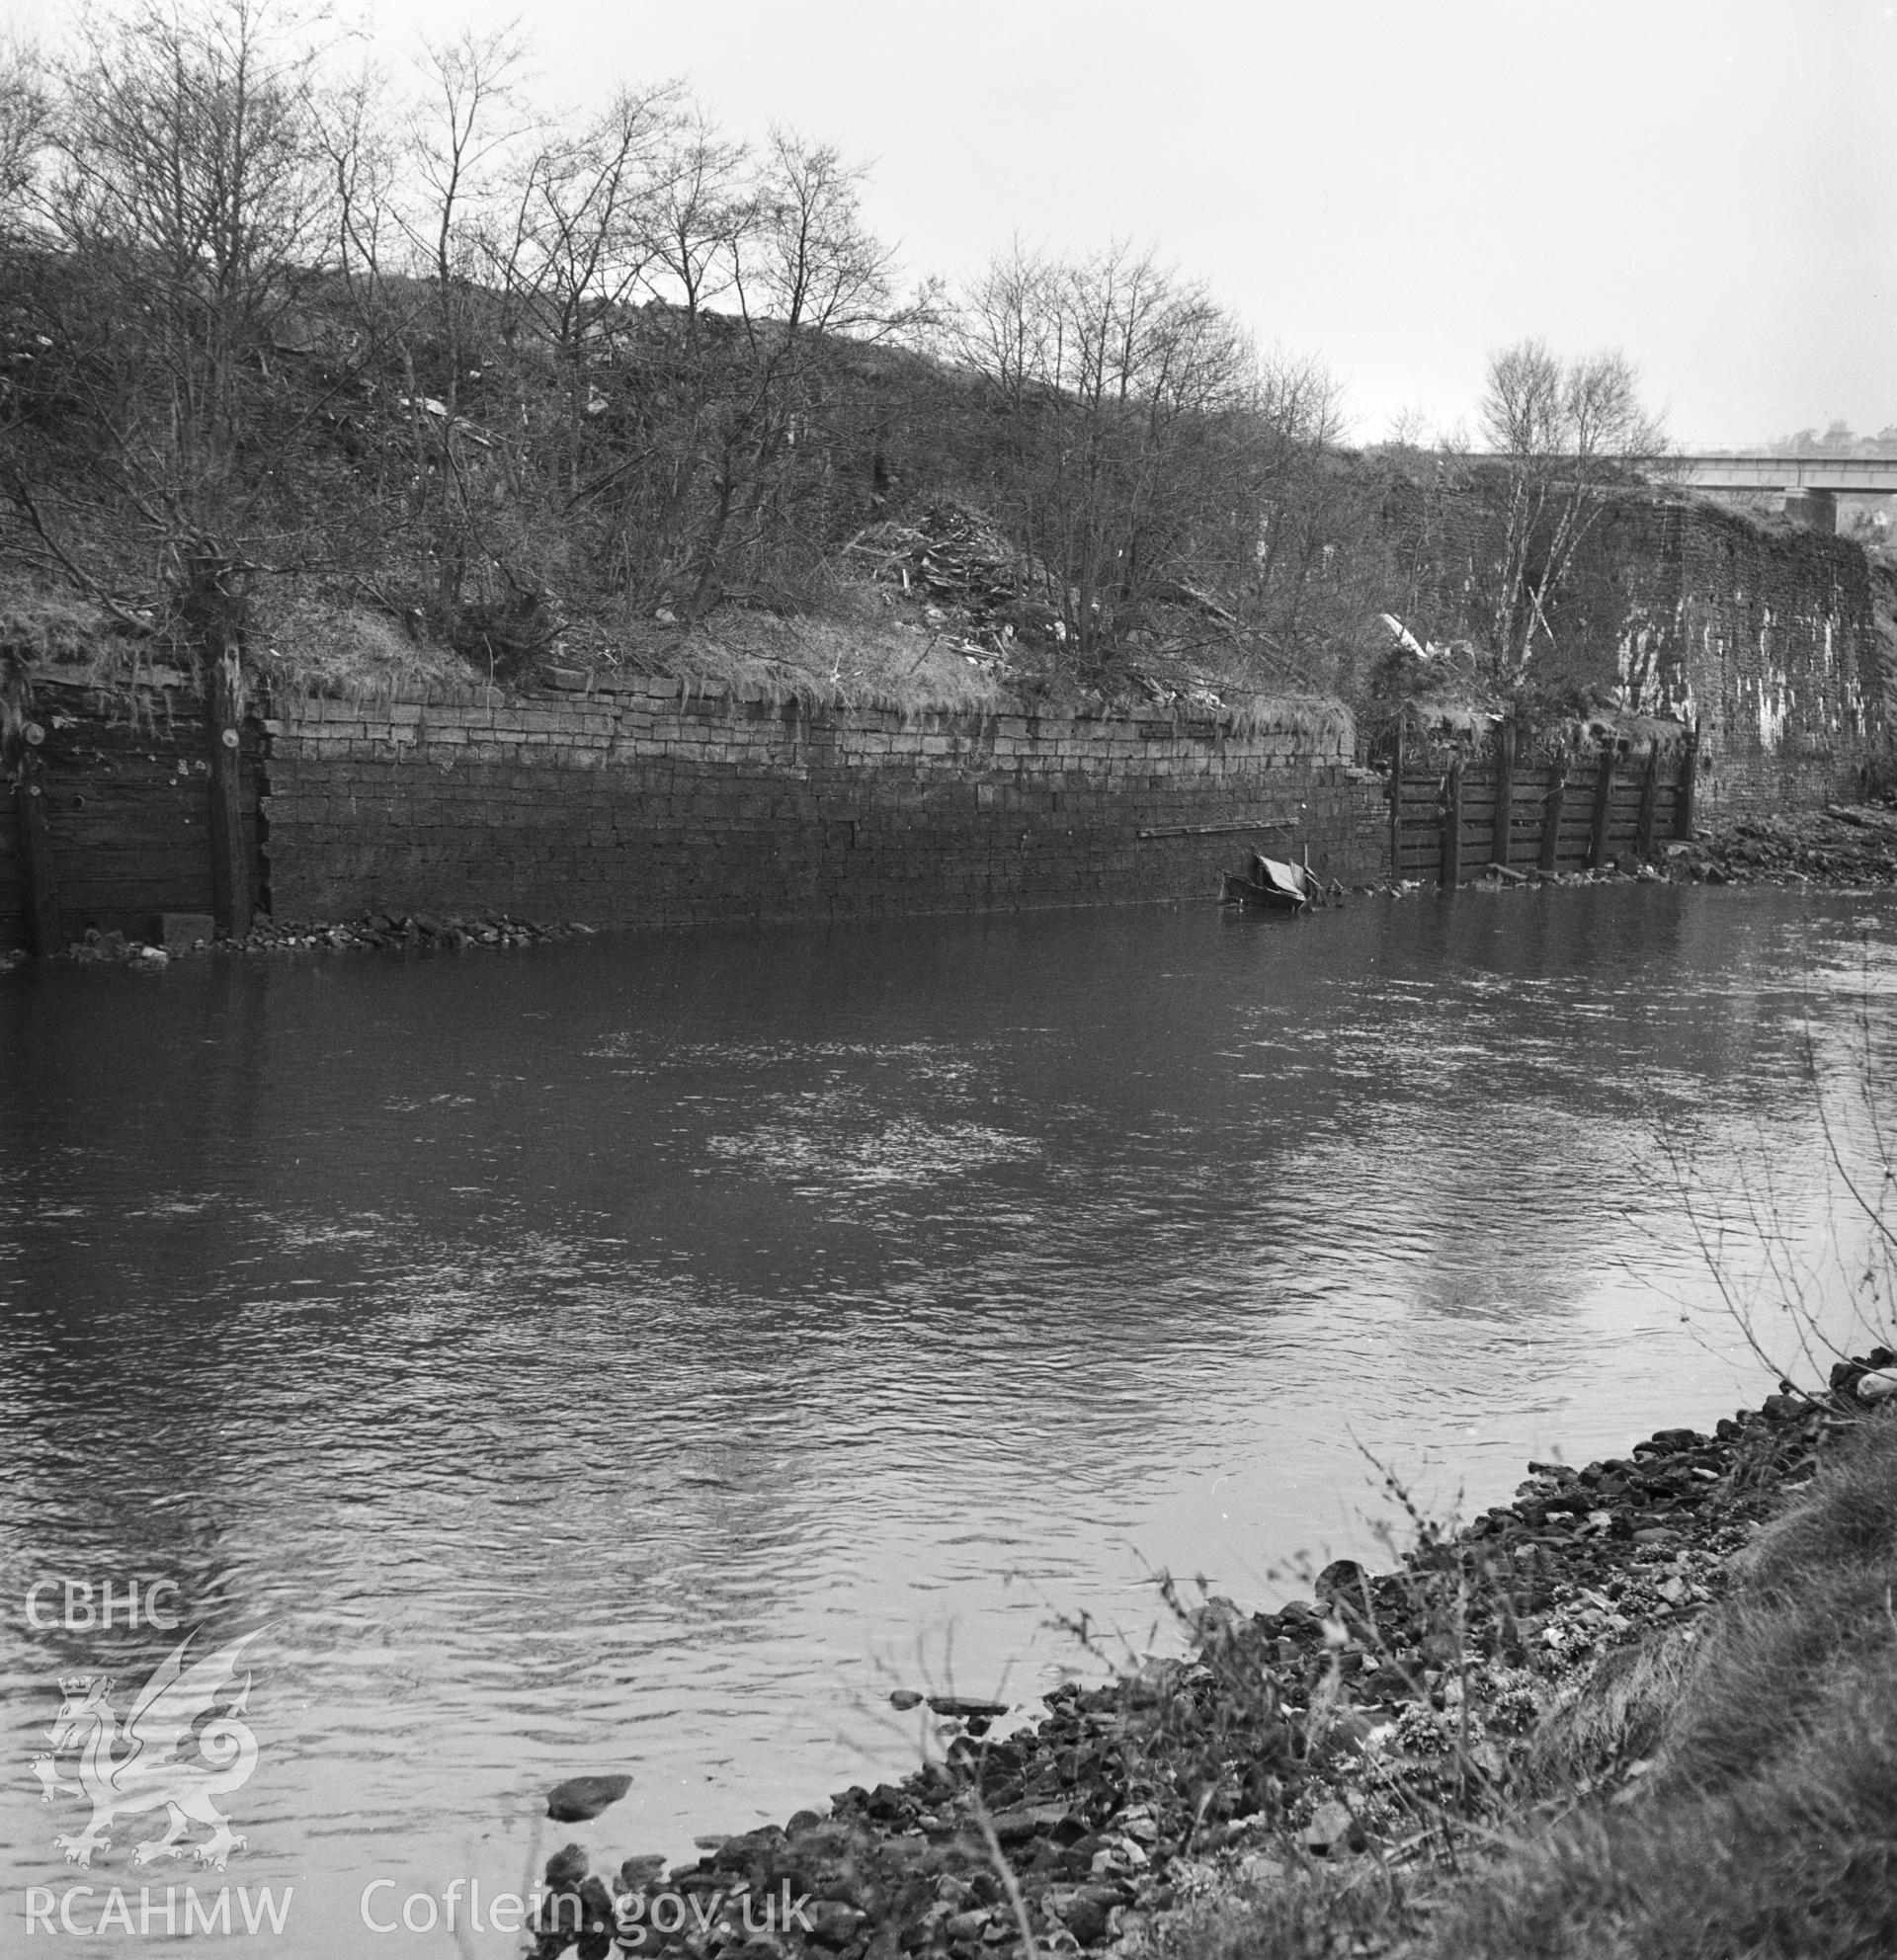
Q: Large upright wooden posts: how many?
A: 9